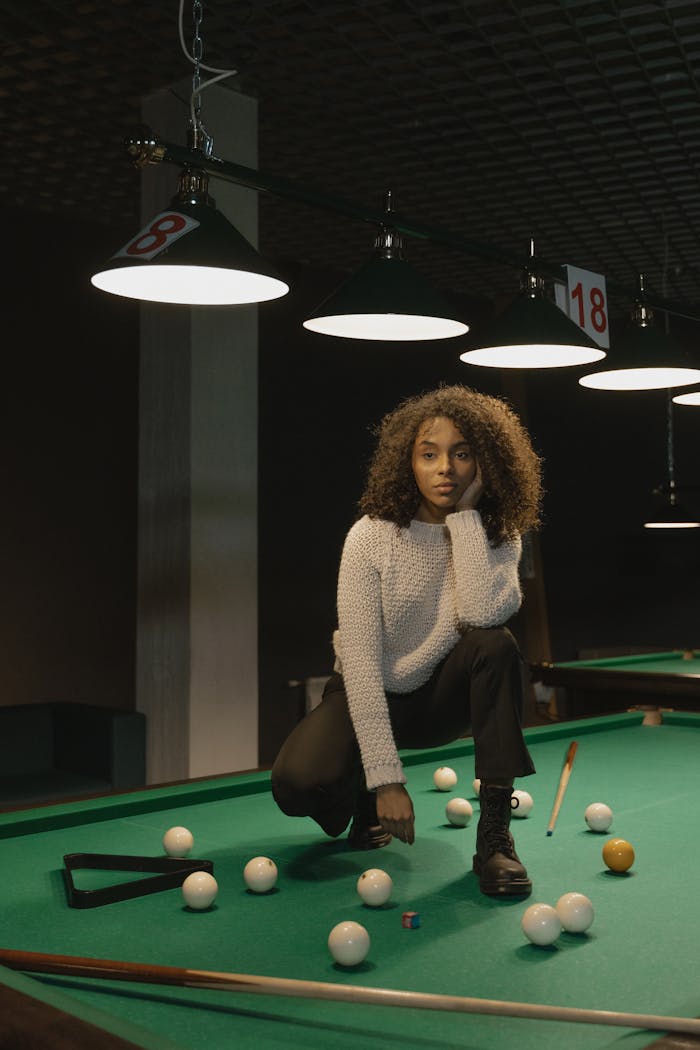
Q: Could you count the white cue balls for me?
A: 12